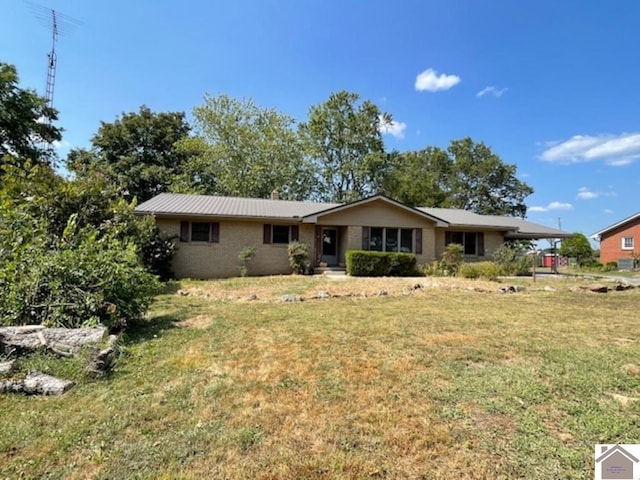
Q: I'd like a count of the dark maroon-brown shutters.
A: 8